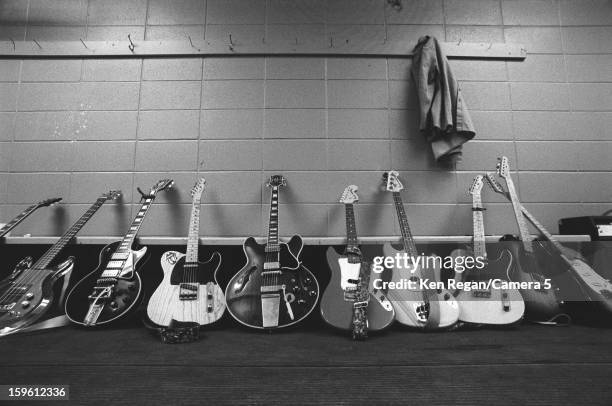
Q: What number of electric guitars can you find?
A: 10